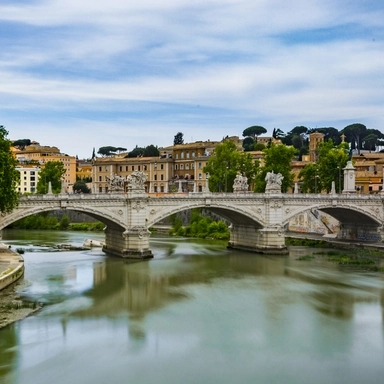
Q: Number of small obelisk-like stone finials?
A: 6